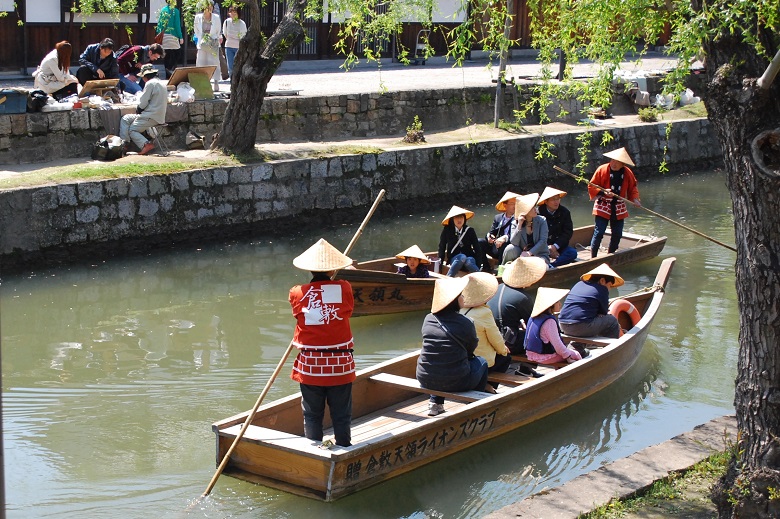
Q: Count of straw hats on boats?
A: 12